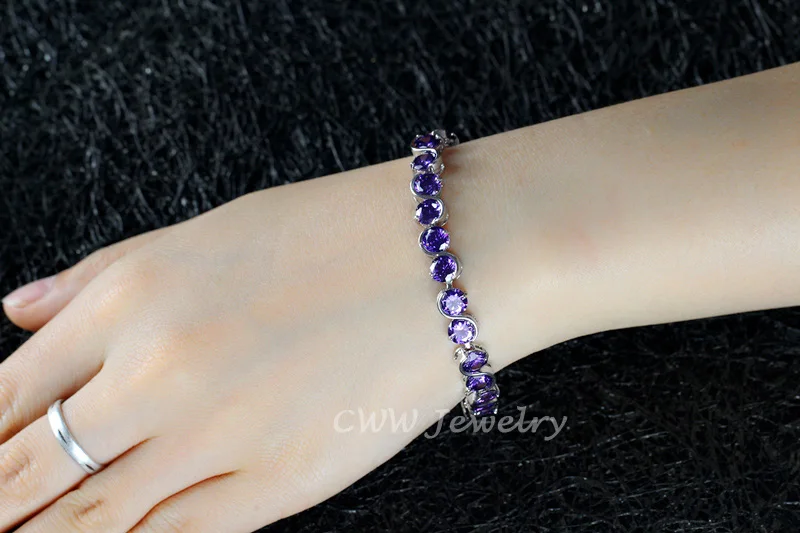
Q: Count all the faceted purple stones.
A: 12